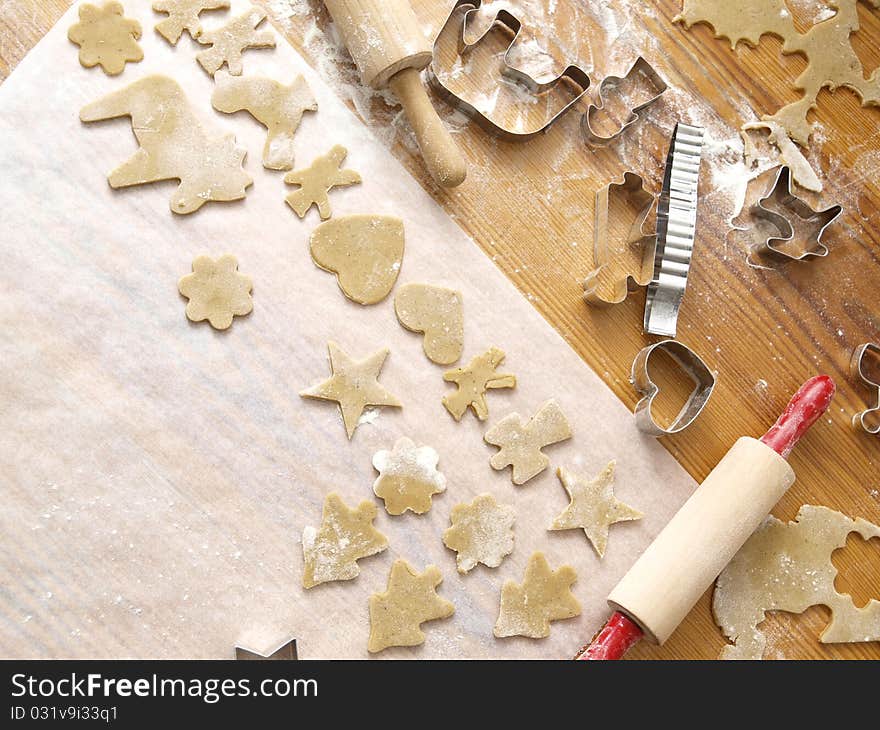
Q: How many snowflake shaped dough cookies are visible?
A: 4